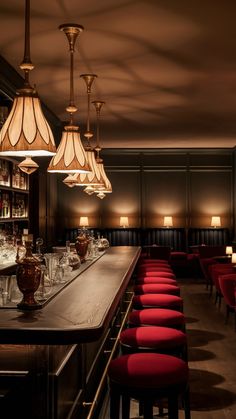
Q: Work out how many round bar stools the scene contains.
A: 10